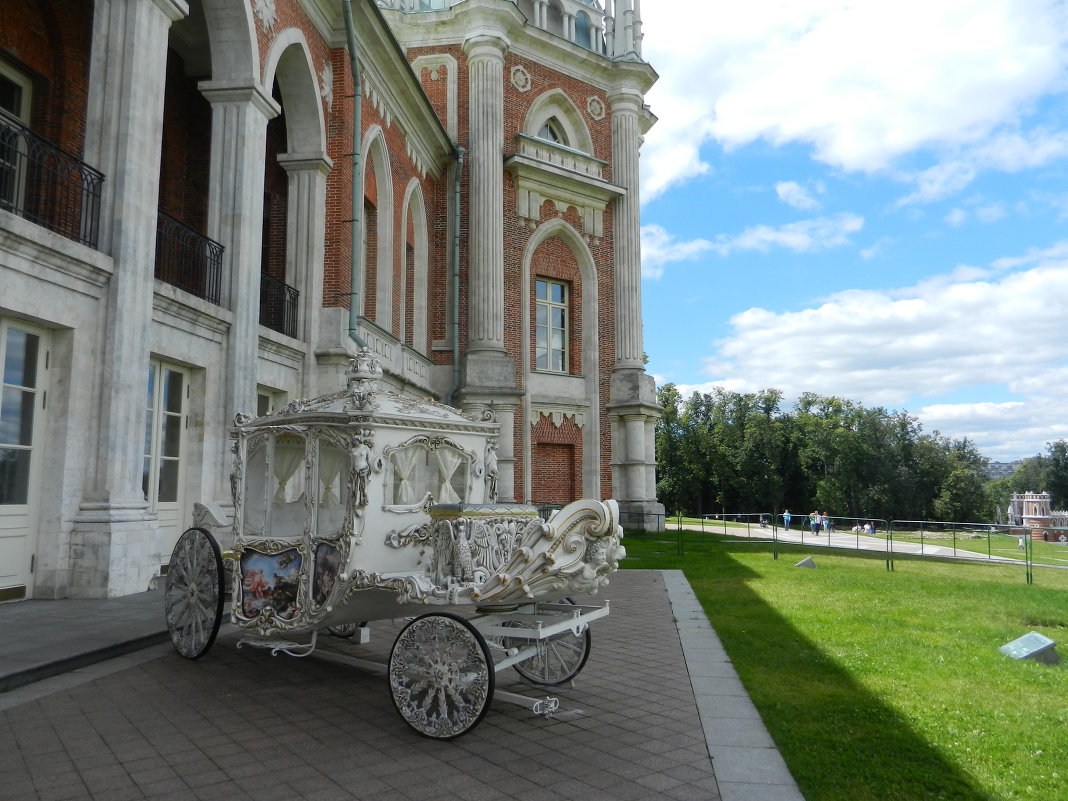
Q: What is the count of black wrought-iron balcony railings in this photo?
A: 3